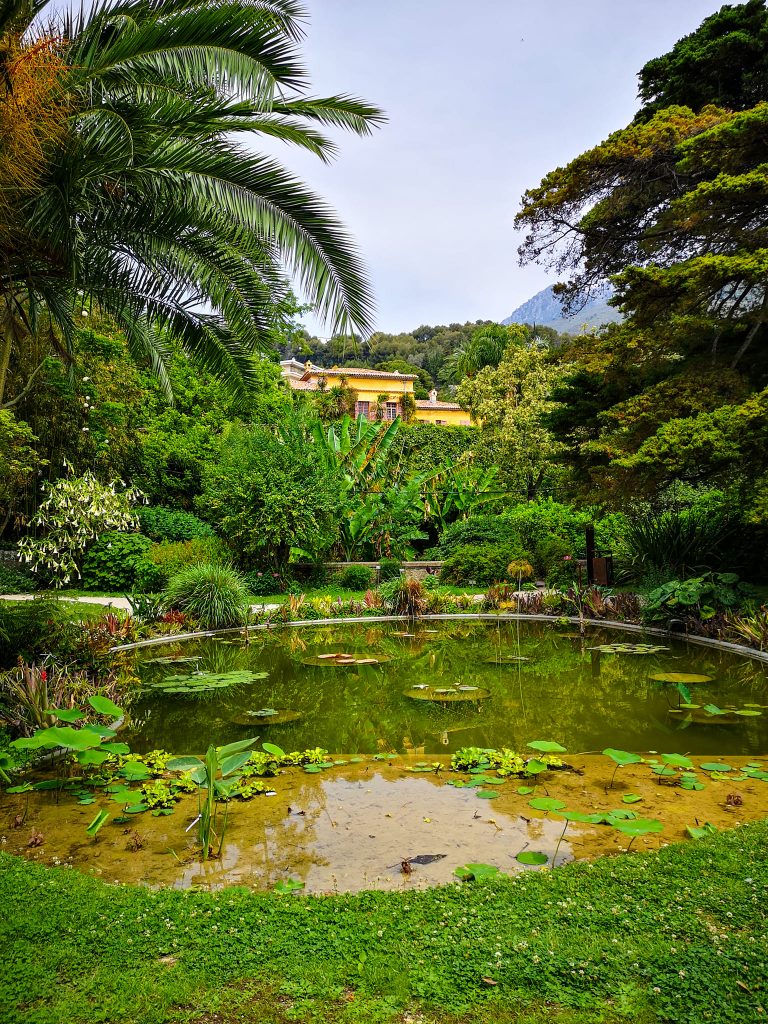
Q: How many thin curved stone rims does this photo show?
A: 1